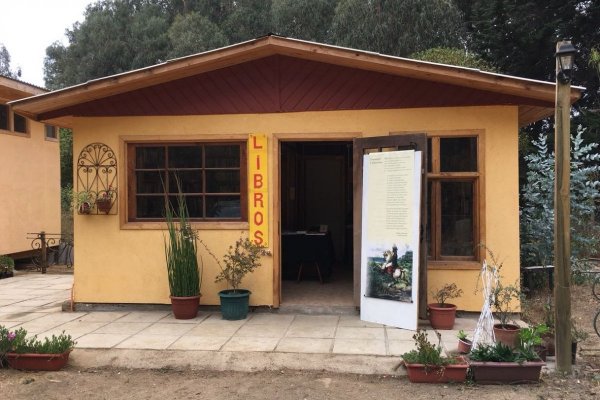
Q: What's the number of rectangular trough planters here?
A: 3